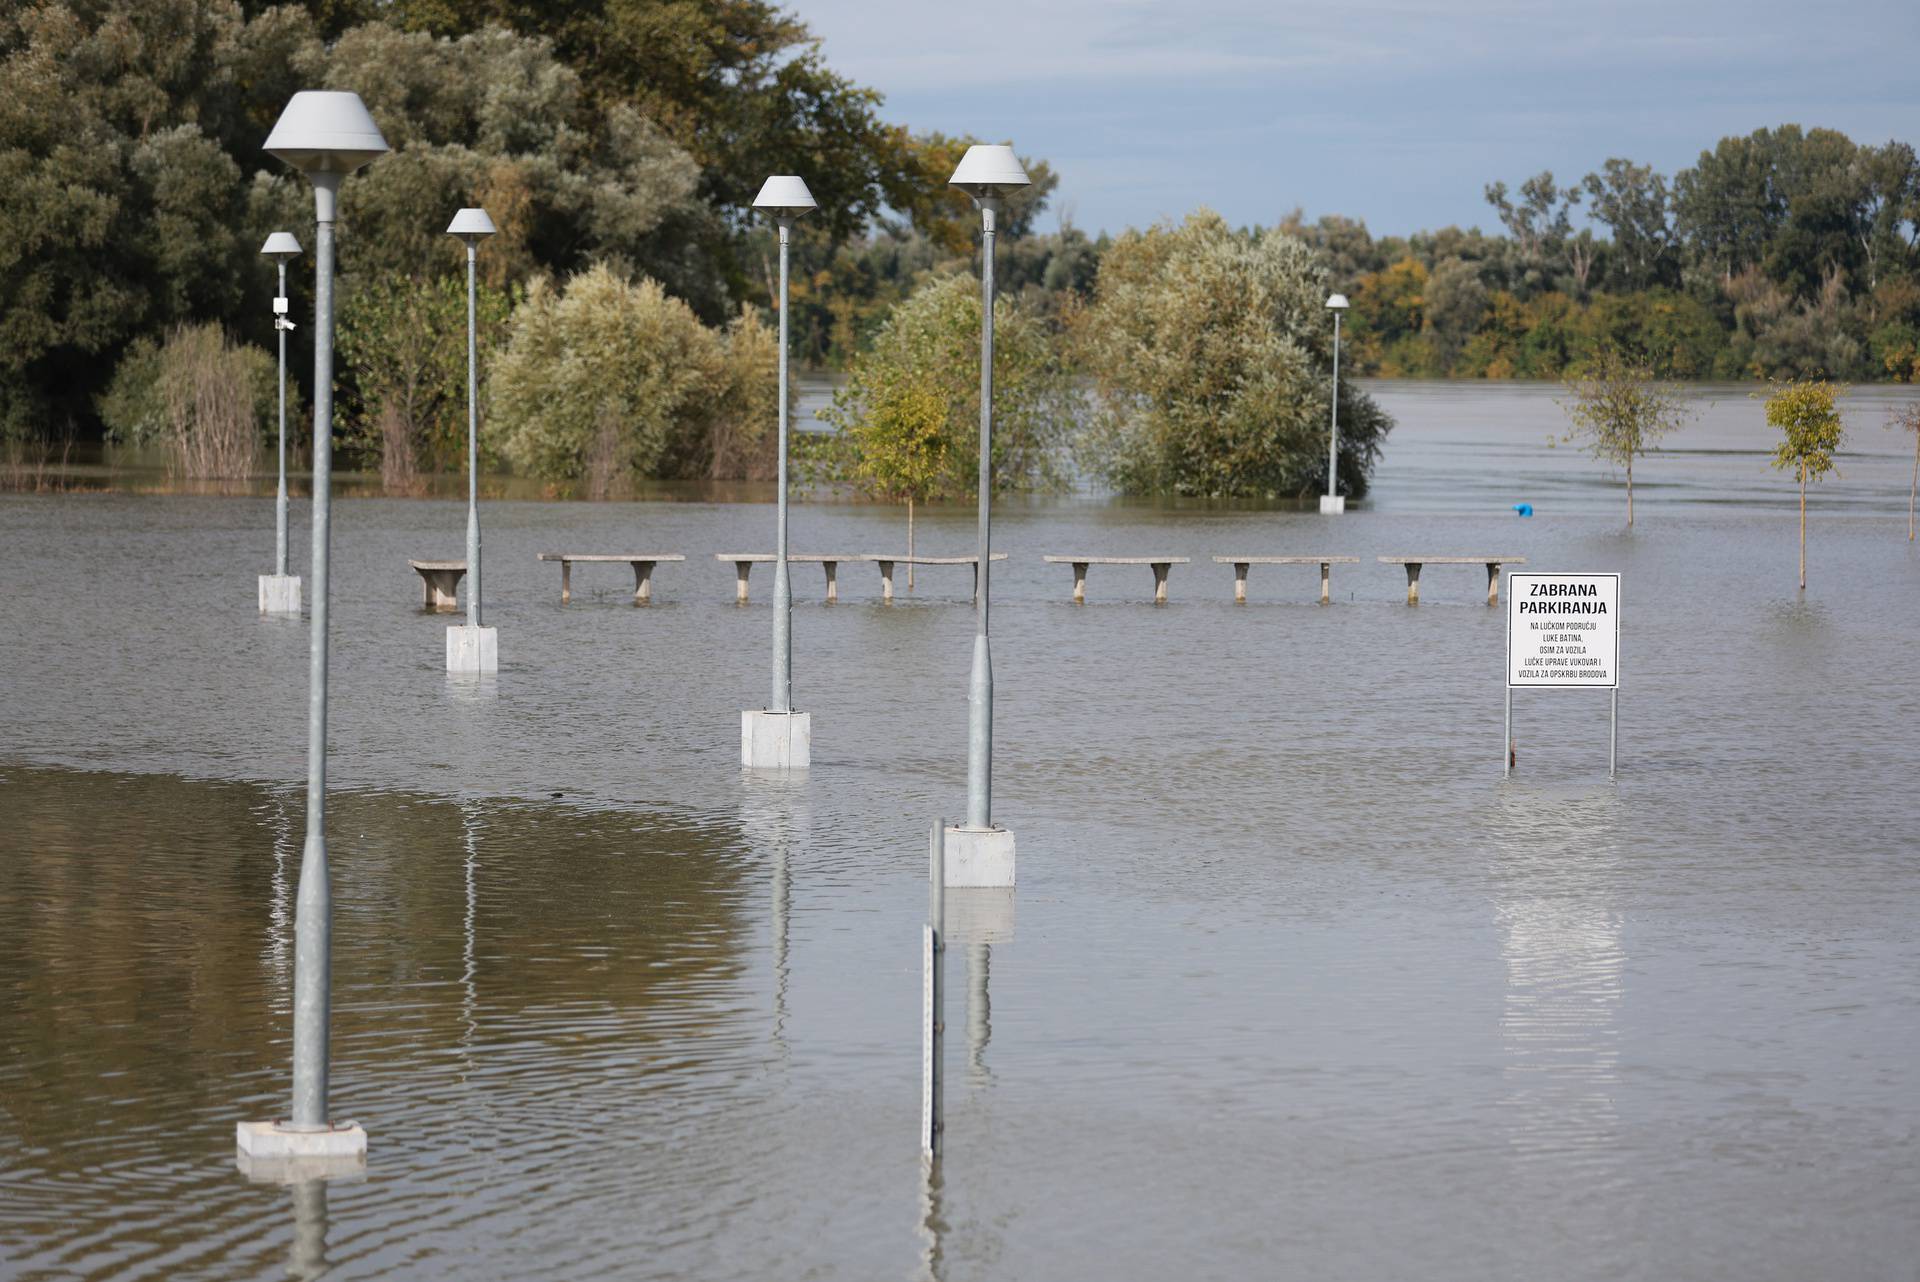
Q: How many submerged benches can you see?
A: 7